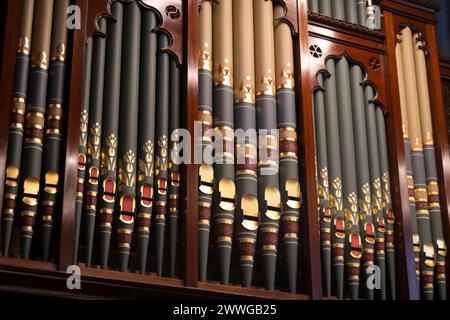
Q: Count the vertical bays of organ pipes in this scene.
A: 5